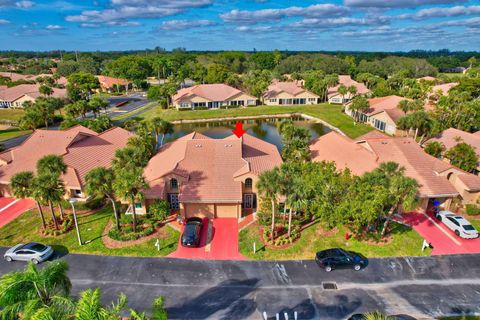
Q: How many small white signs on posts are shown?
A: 3